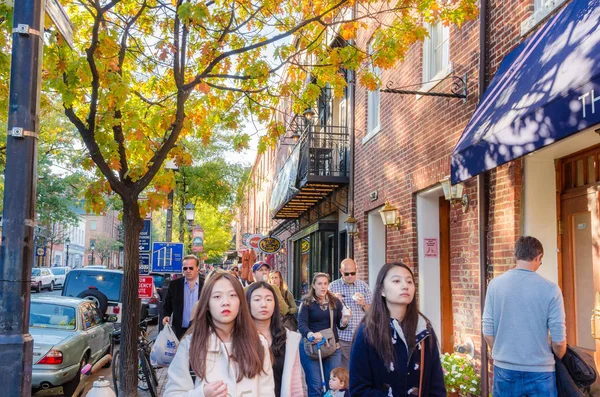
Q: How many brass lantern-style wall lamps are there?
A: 3